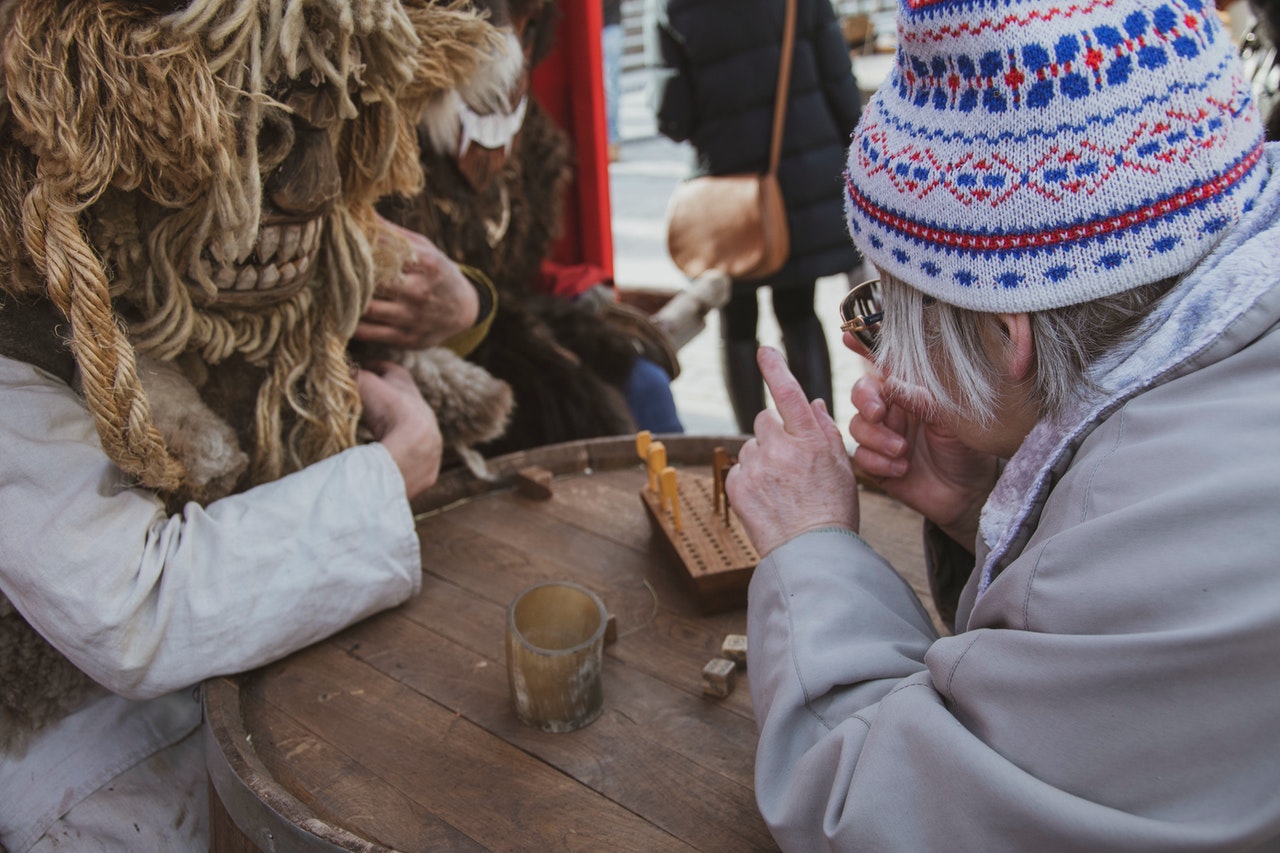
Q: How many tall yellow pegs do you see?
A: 3